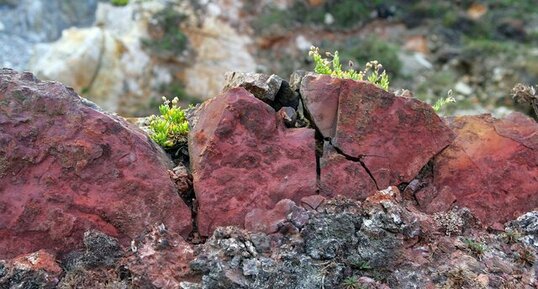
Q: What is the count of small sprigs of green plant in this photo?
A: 3